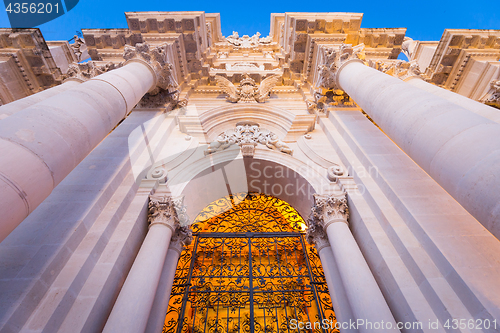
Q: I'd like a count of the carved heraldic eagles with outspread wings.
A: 1